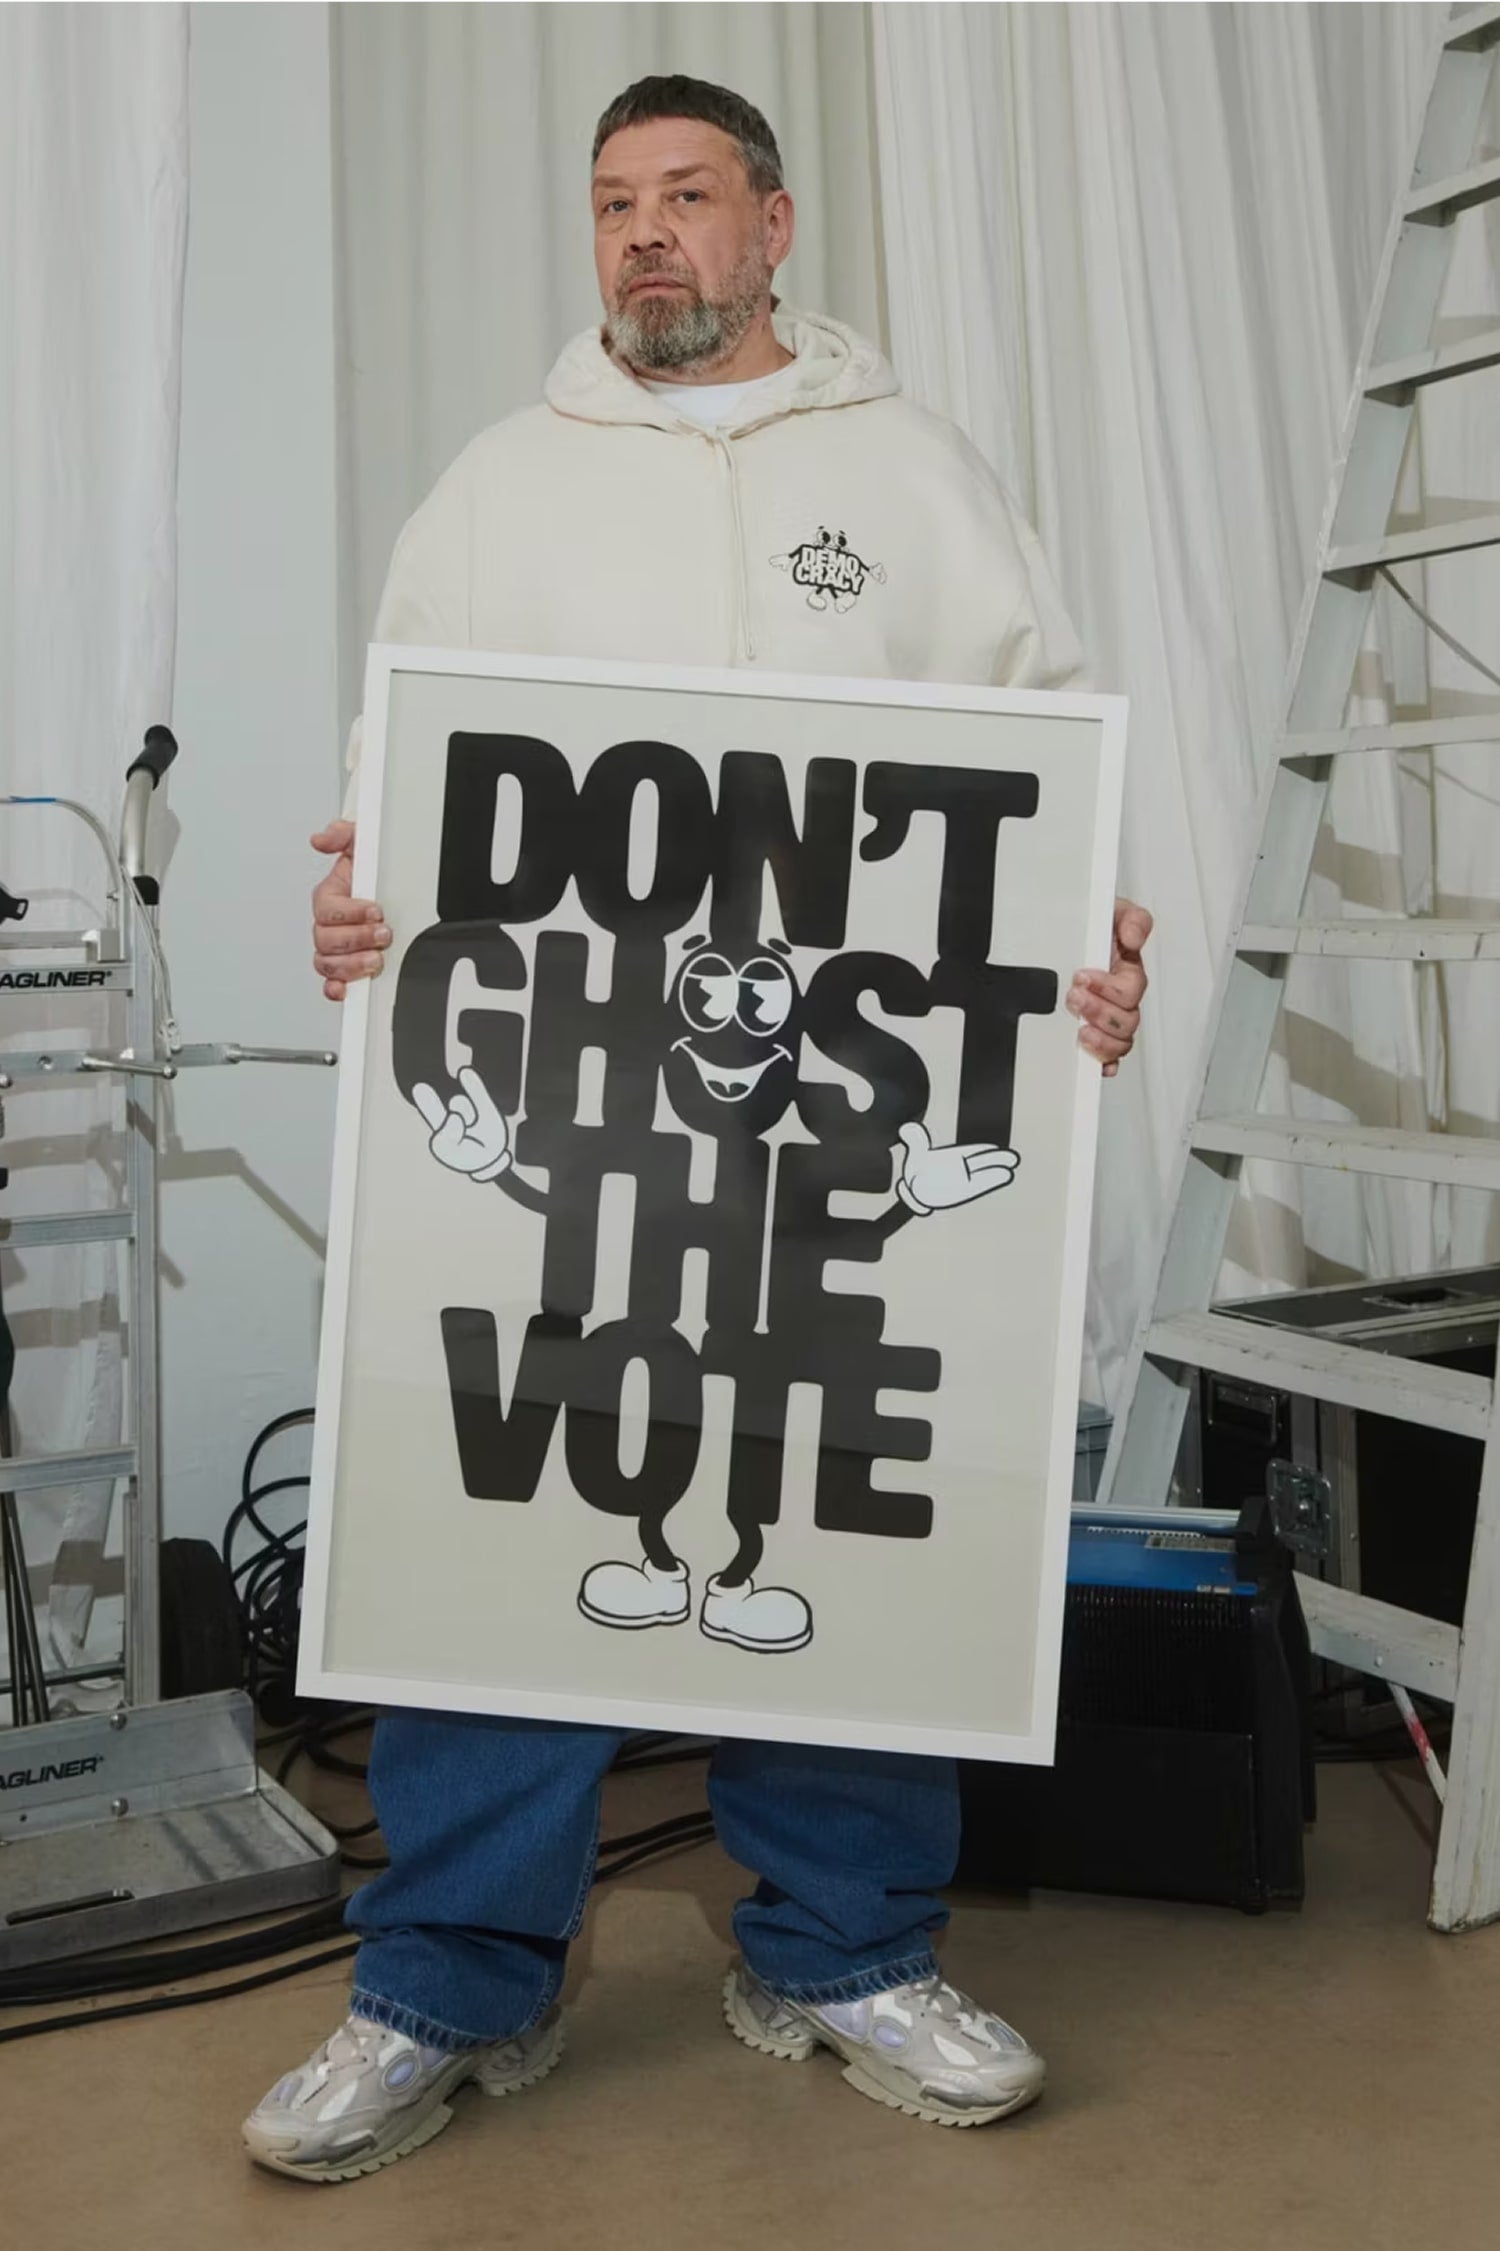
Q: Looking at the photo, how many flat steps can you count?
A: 9